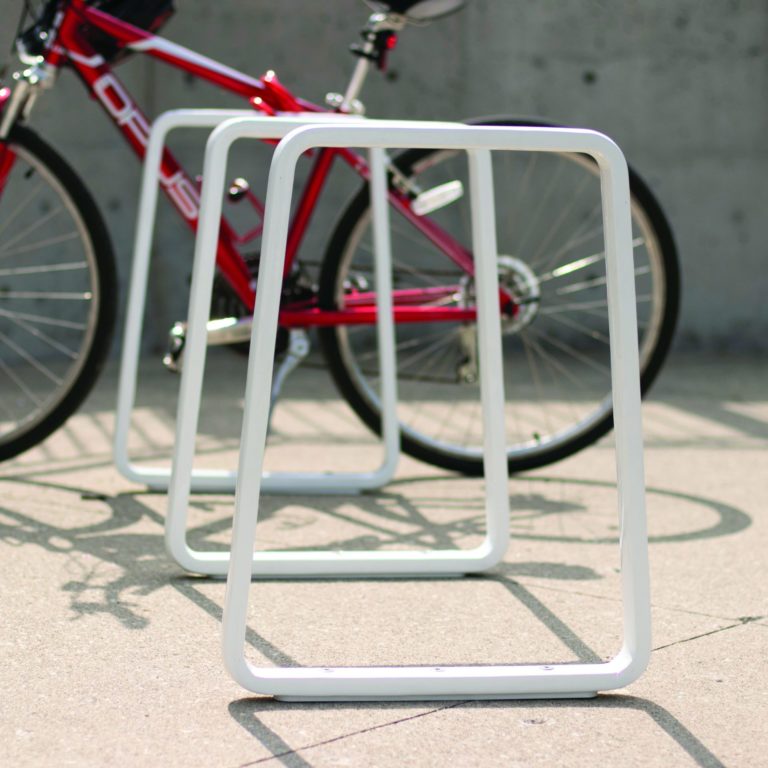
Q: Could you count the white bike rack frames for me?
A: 3